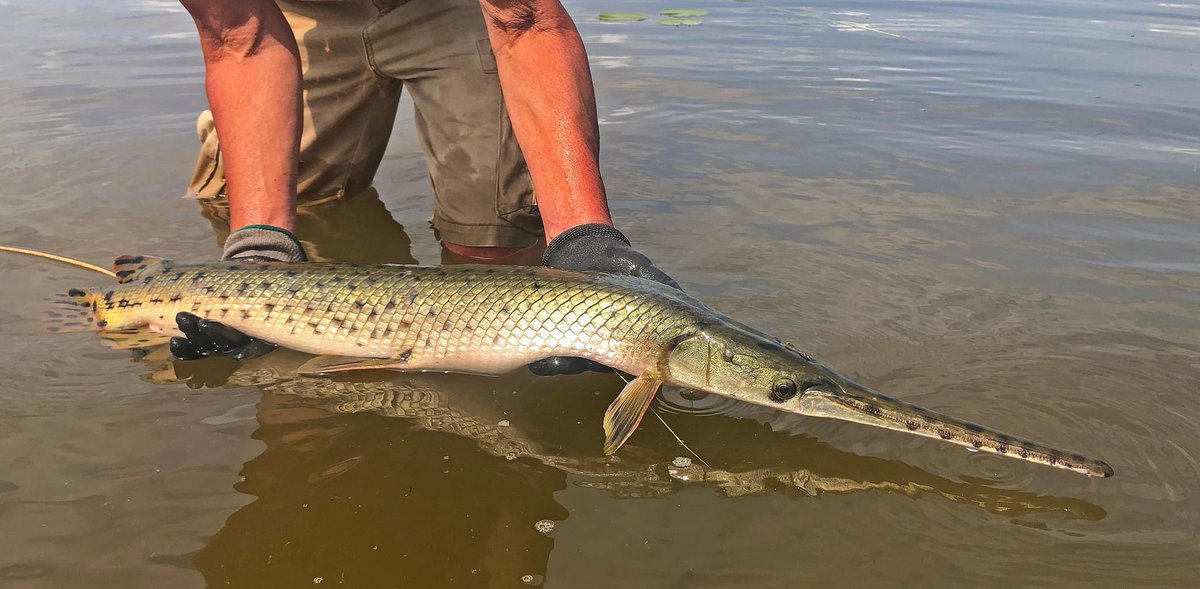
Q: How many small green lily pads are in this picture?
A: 3